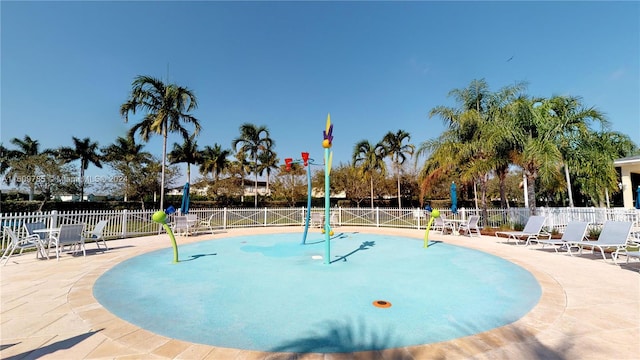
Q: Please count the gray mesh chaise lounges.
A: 4